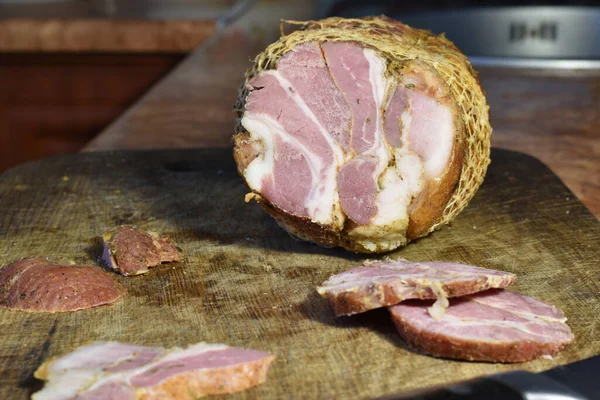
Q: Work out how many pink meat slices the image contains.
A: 3